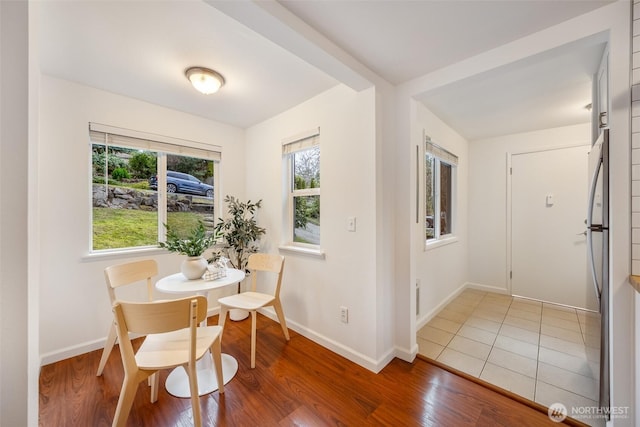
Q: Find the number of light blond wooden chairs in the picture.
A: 3